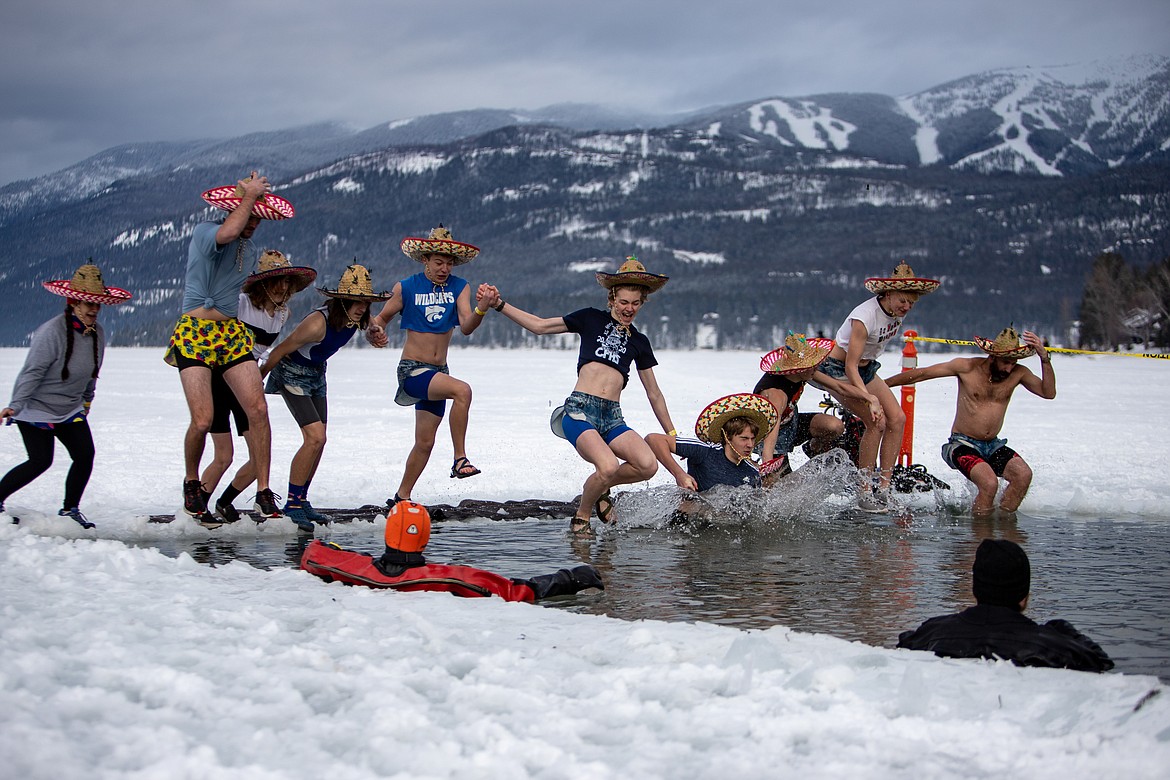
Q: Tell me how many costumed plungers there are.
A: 10